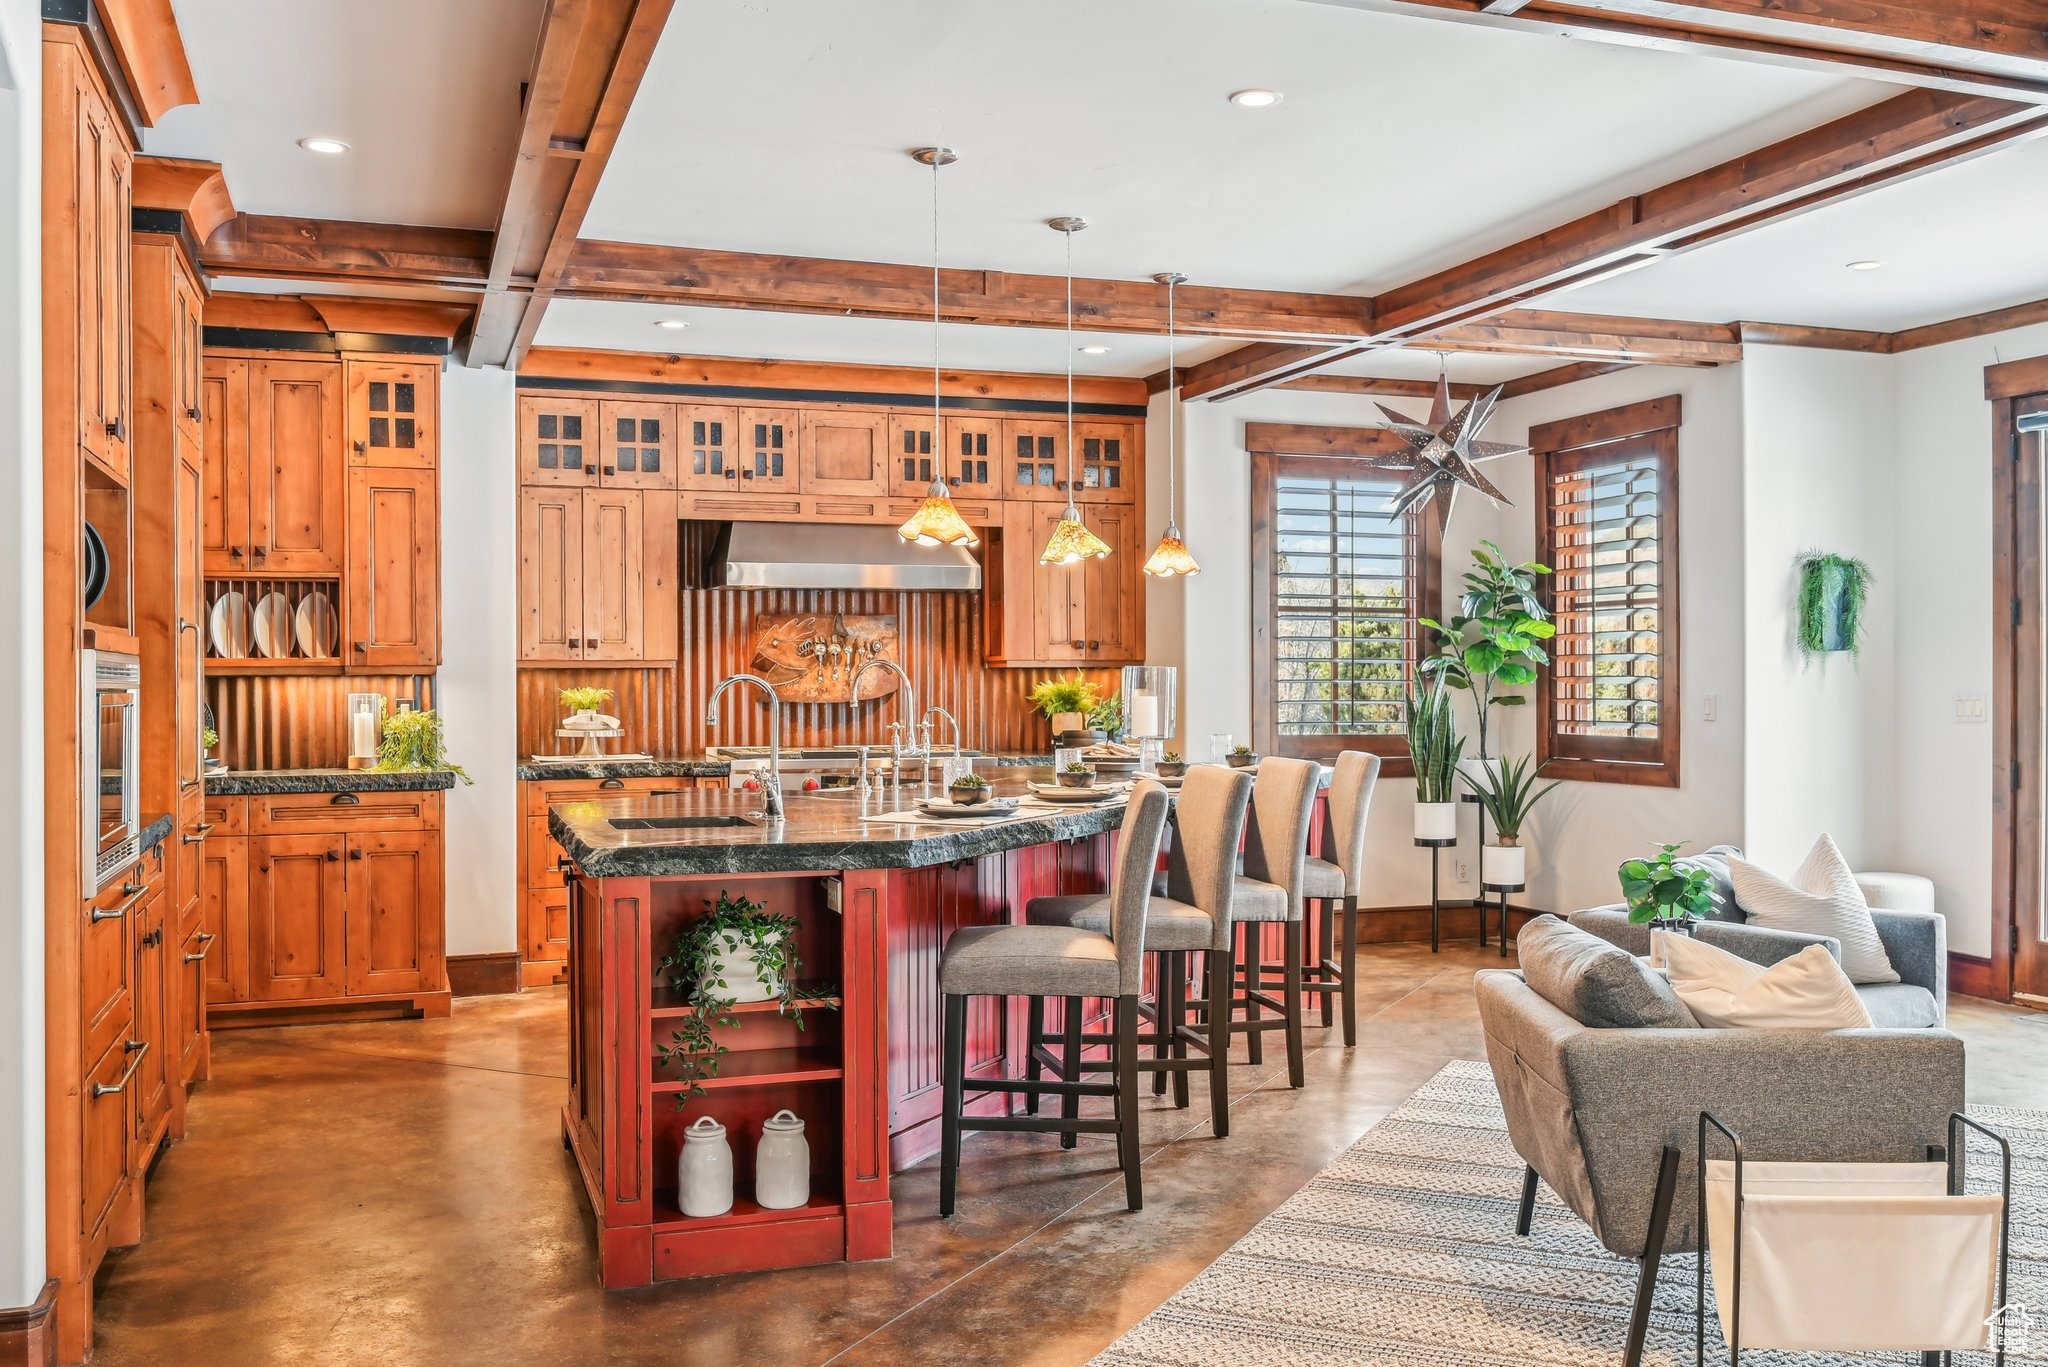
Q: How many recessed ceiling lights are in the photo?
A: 5